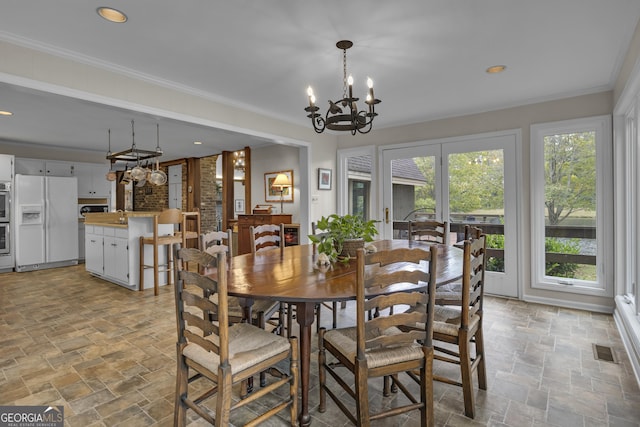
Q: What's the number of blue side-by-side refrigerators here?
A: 0